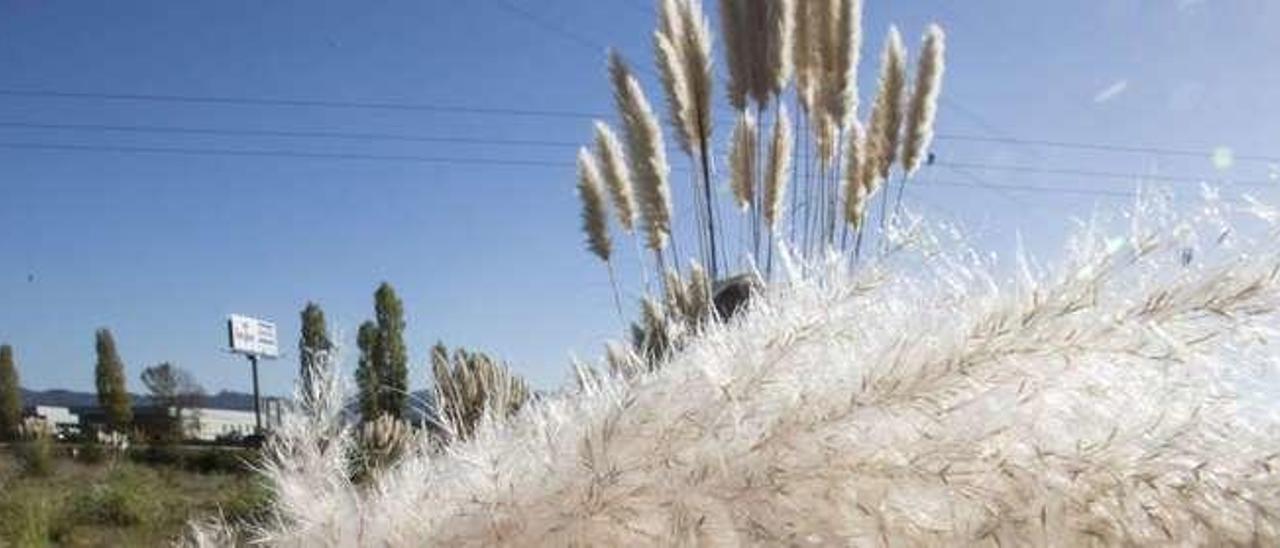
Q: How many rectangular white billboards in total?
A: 1